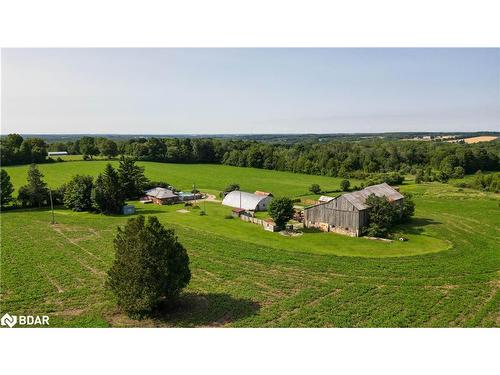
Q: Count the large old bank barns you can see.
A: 1